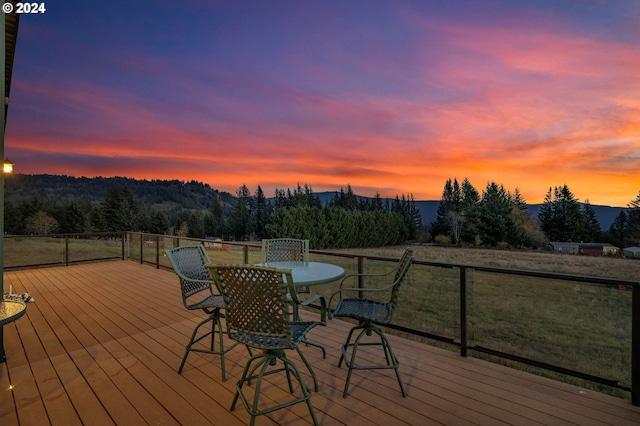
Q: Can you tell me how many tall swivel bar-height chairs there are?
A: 4